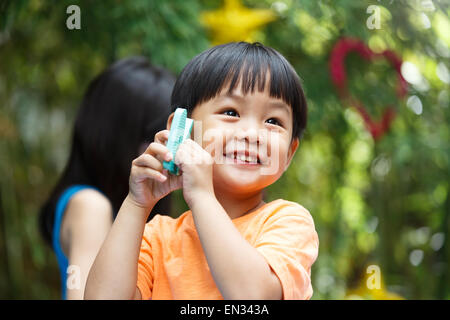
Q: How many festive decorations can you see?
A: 3